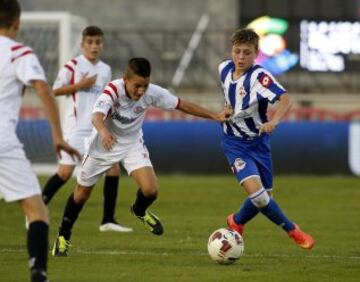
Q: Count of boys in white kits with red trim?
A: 3